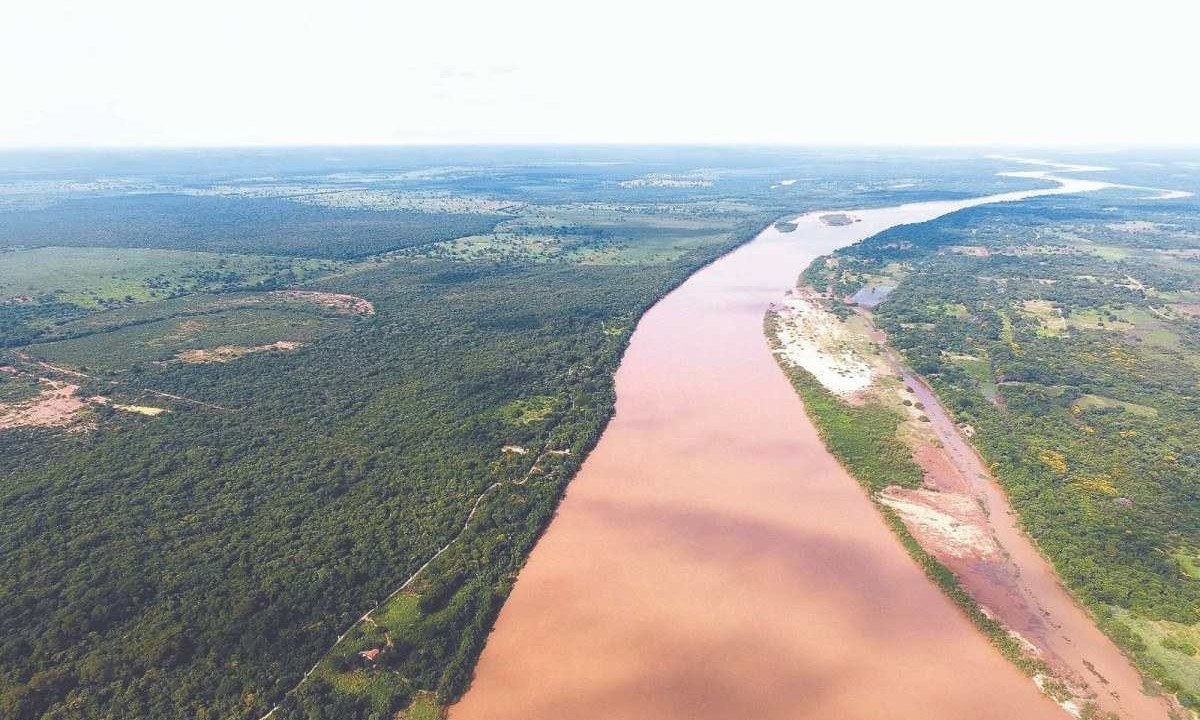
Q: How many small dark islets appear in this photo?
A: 2